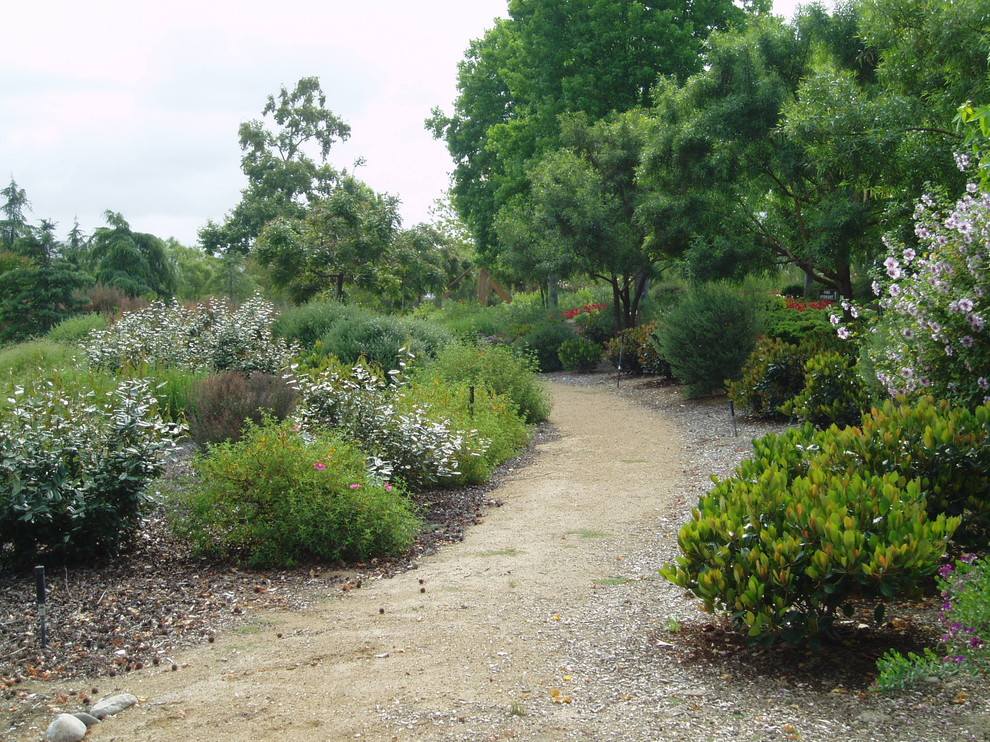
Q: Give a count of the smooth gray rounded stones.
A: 3